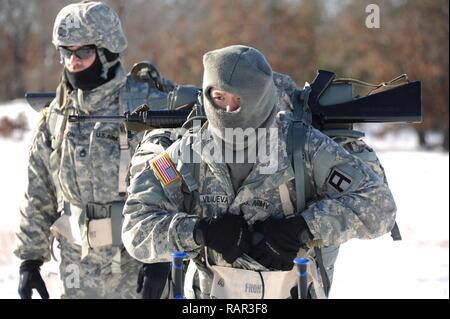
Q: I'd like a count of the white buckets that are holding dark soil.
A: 0